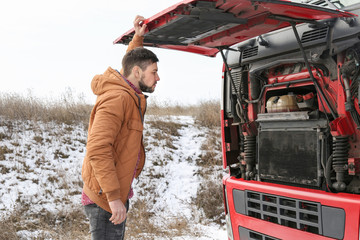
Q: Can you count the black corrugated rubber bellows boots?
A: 2